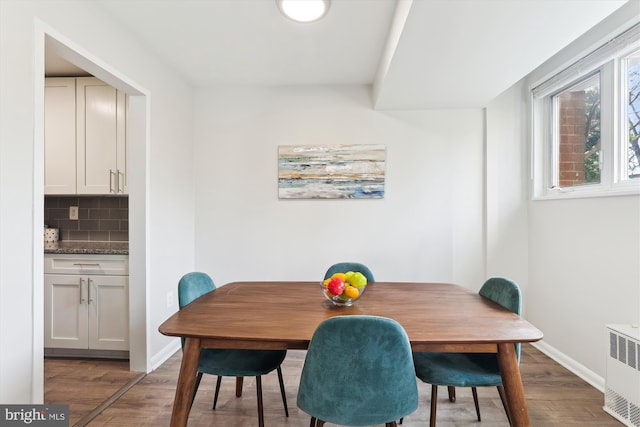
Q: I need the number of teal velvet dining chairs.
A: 4